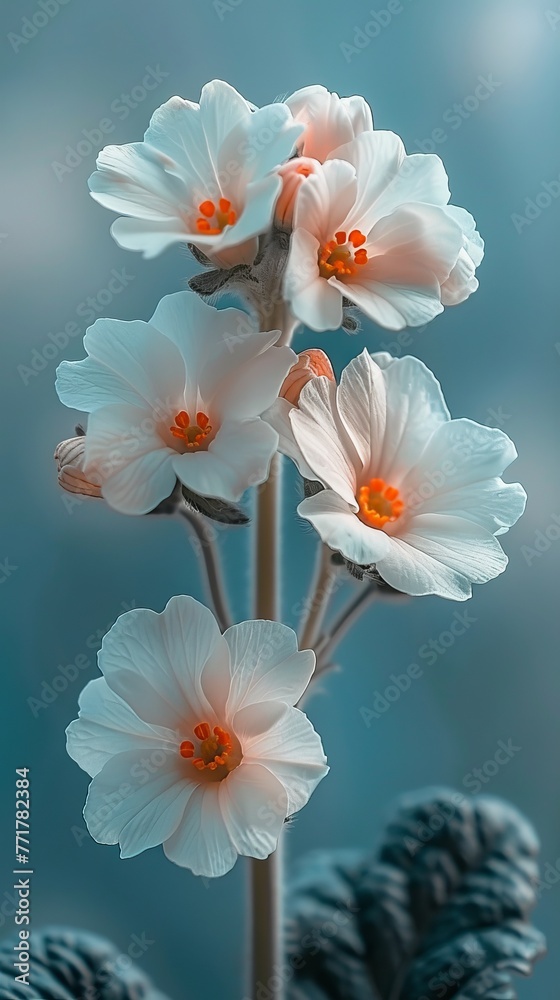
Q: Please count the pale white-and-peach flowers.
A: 5